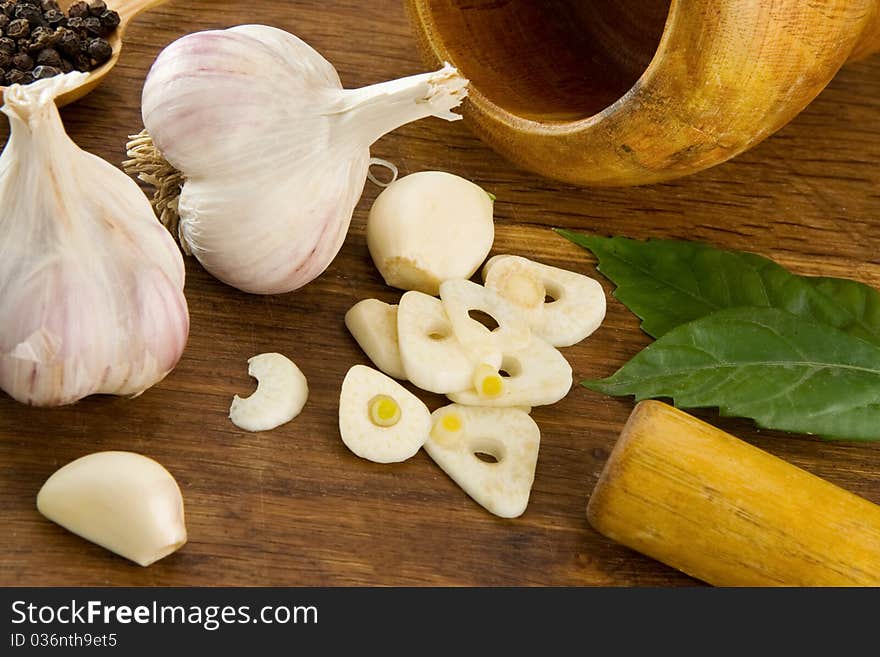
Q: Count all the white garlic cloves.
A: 2